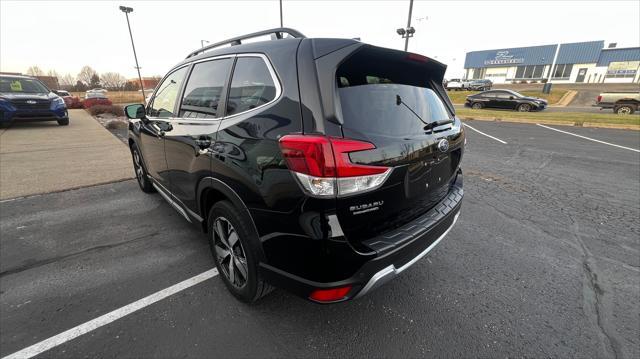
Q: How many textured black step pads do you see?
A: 1